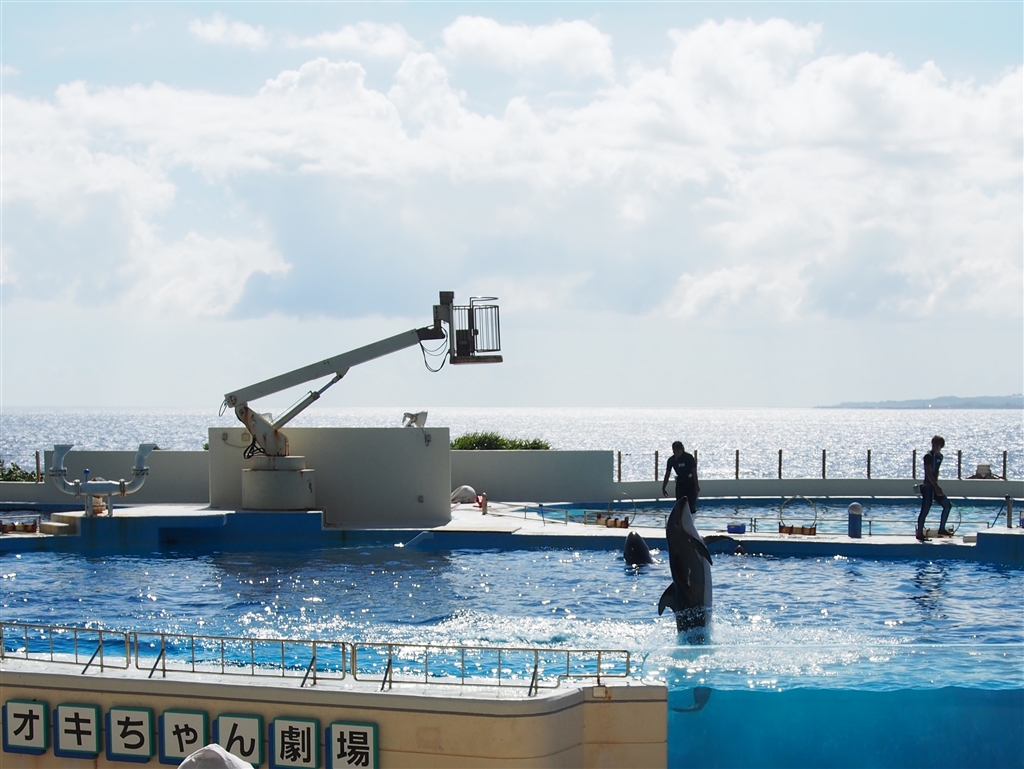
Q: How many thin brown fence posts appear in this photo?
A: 11